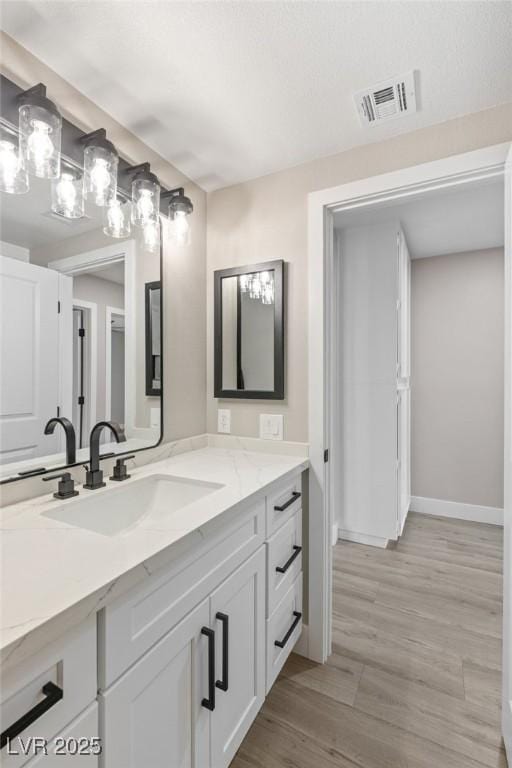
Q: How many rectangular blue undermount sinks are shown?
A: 0